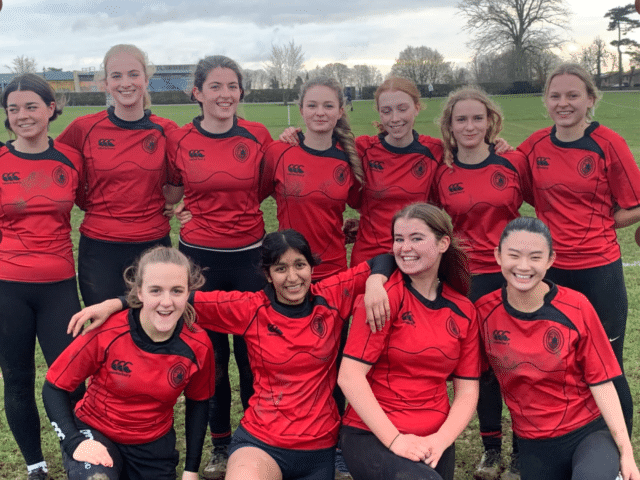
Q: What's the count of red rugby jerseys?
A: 11